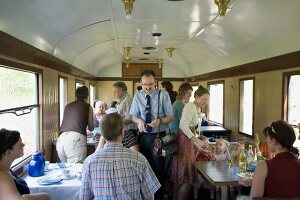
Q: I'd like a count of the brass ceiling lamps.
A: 6